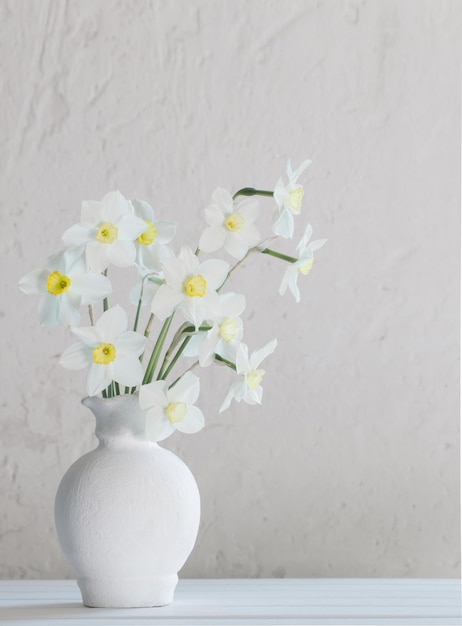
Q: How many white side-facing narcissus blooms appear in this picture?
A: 3